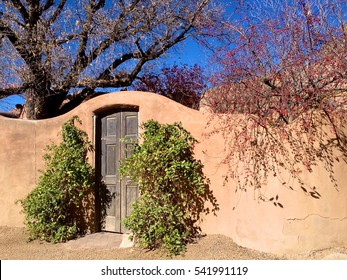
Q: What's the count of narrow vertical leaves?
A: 2